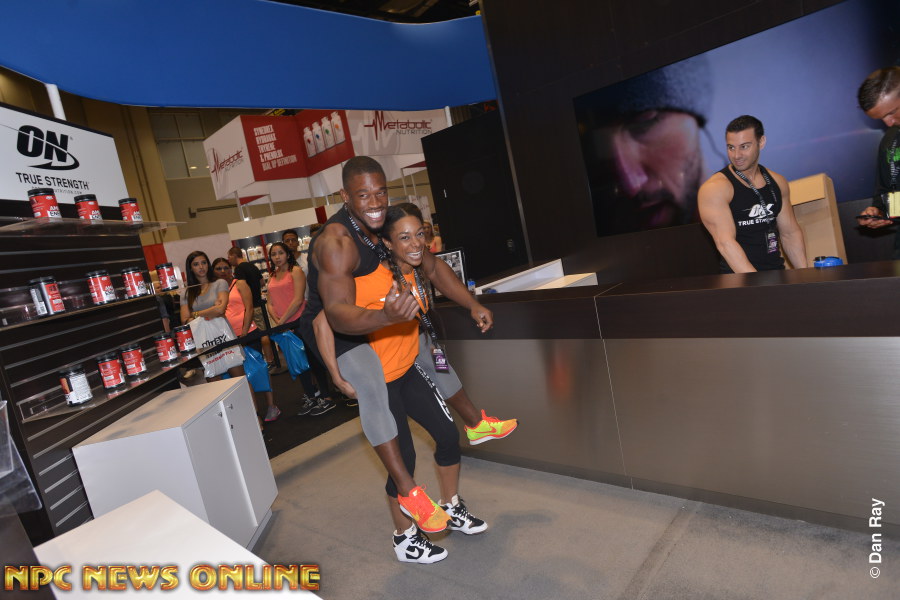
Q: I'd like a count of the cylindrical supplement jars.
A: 12